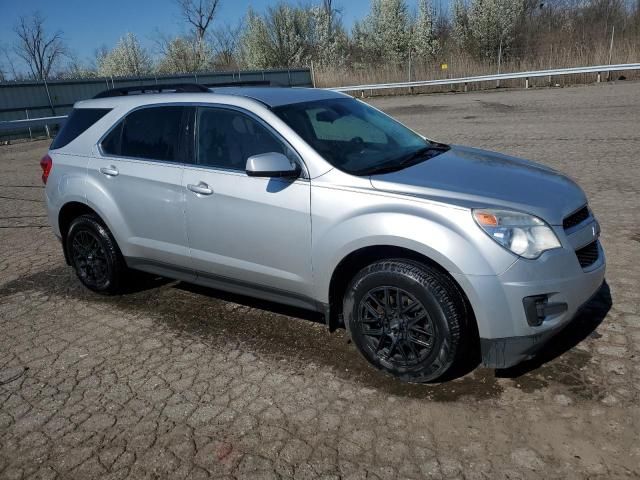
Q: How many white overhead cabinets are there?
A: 0